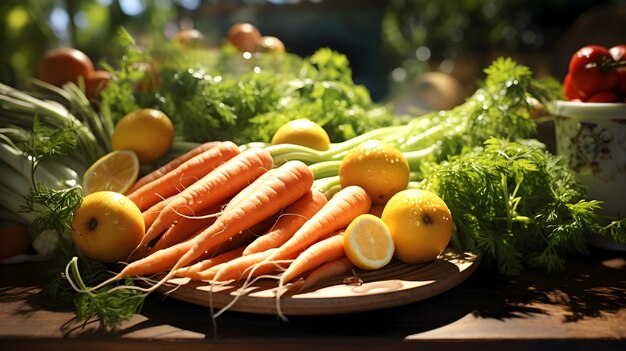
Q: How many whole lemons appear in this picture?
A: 5